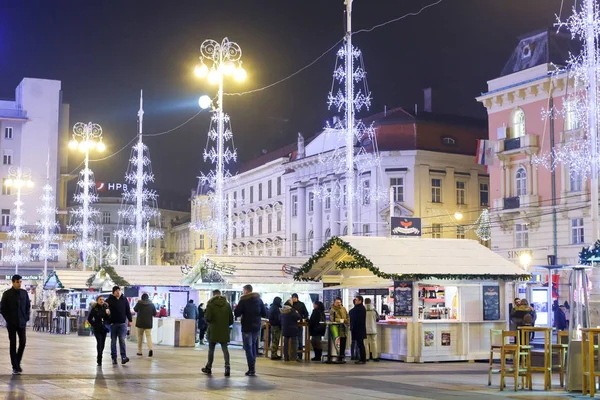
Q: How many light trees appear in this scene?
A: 7